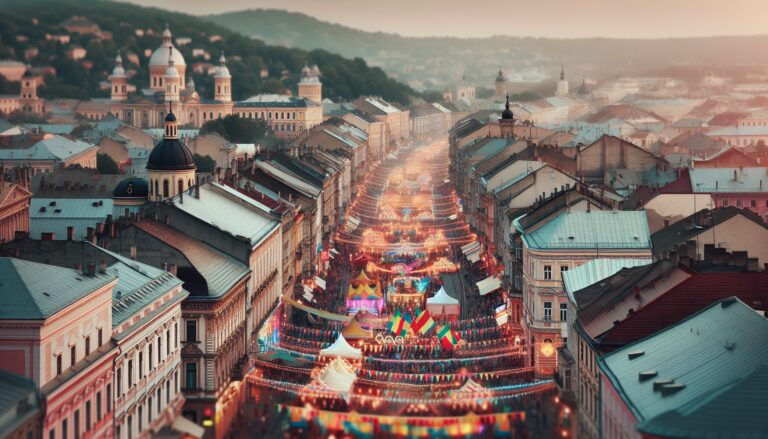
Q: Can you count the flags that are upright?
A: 3